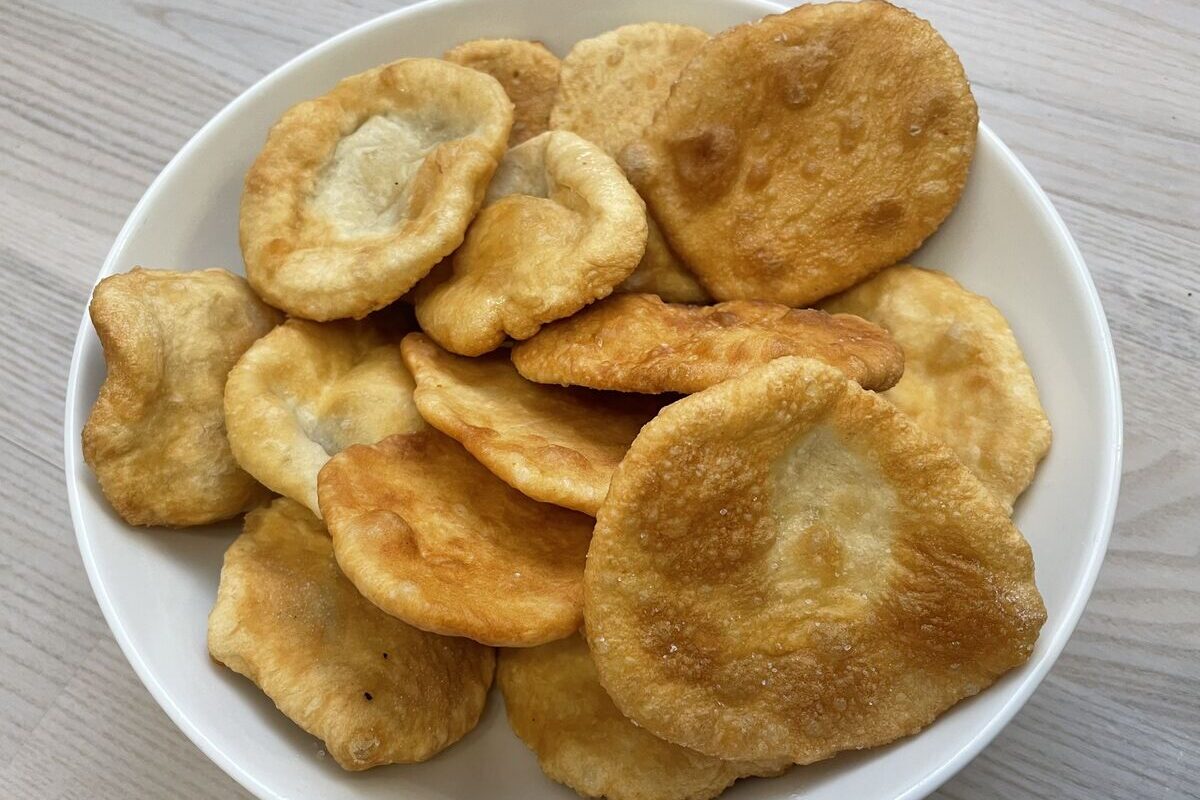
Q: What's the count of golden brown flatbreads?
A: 14